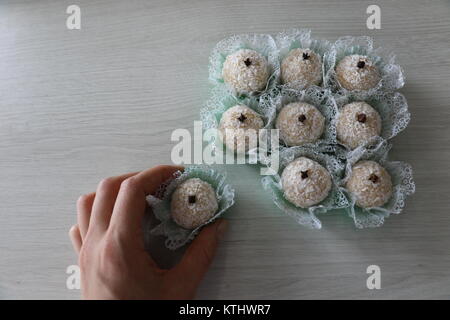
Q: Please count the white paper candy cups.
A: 9